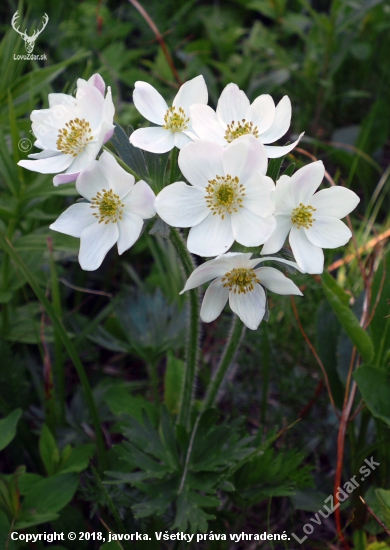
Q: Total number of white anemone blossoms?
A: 7